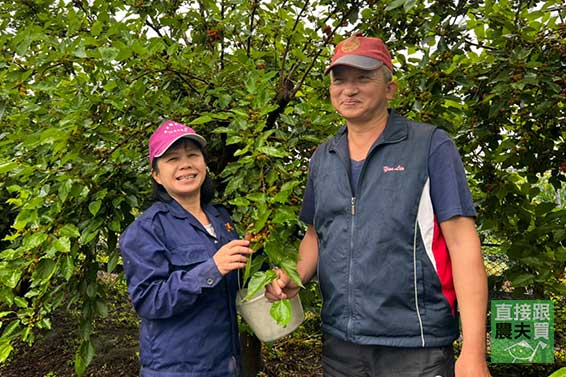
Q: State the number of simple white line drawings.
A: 1